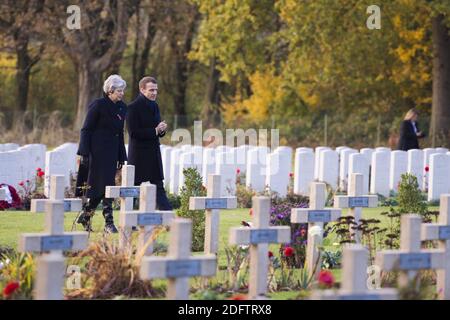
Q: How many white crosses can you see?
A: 13